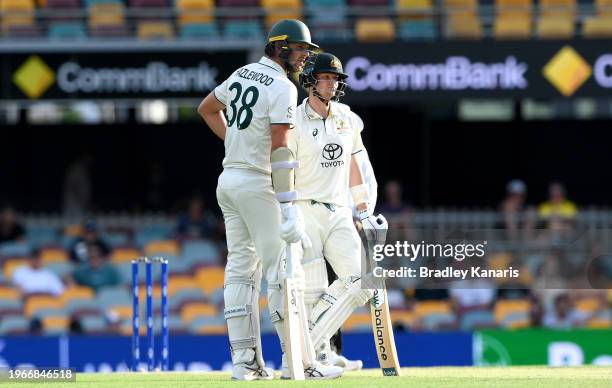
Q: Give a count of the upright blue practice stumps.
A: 3